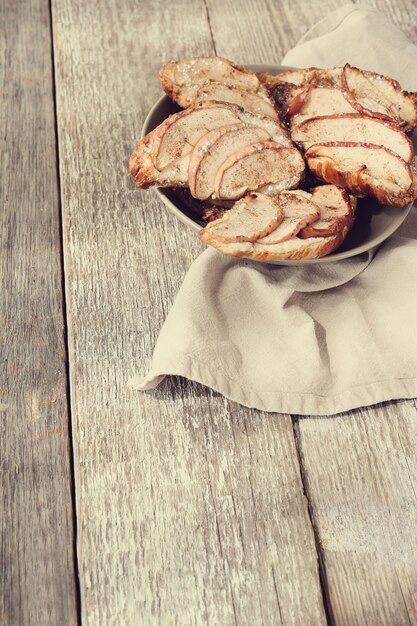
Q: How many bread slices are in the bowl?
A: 5